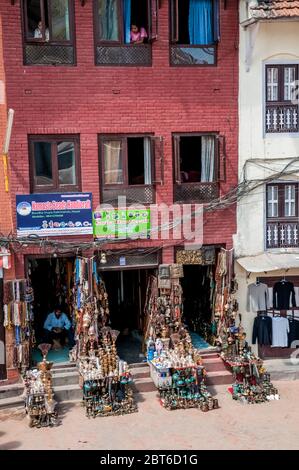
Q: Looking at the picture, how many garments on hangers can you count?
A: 5